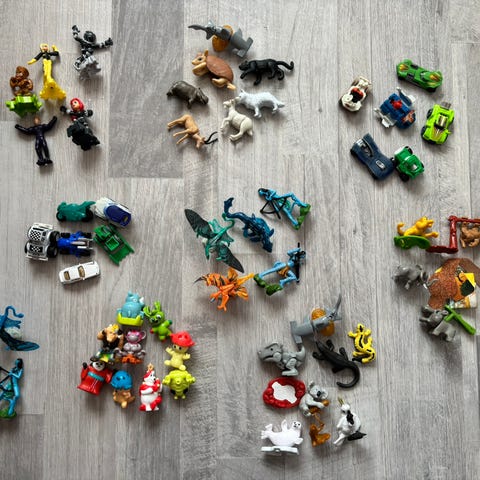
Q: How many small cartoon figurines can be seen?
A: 9